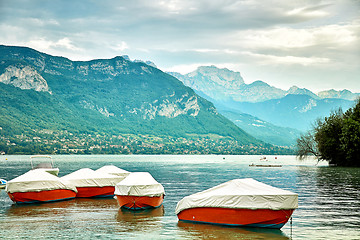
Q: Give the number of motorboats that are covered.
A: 5